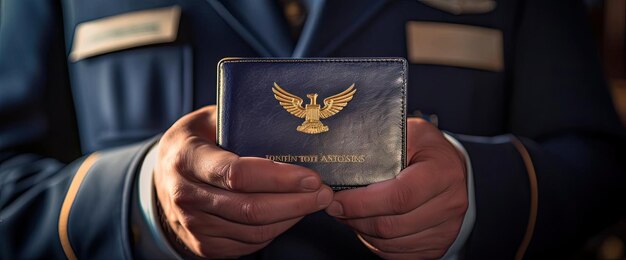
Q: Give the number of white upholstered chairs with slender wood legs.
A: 0